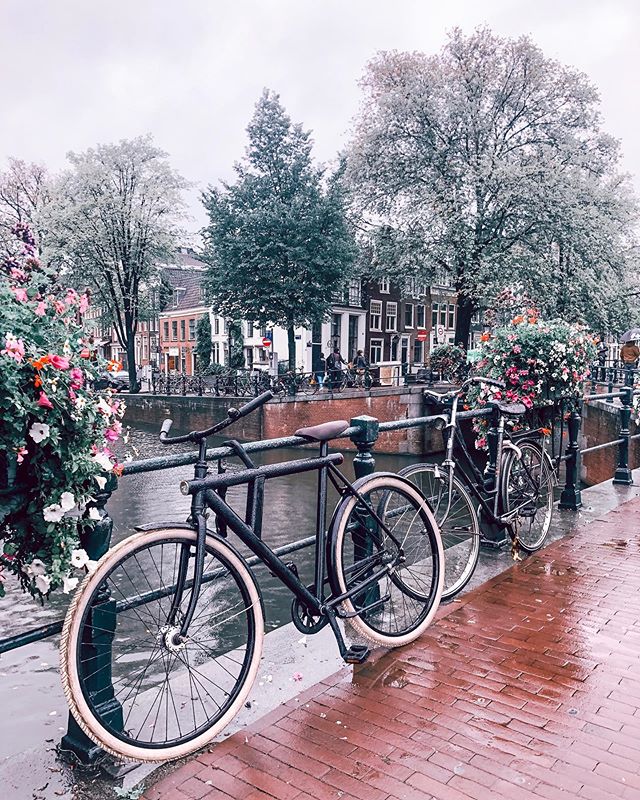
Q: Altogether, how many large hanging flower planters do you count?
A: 2